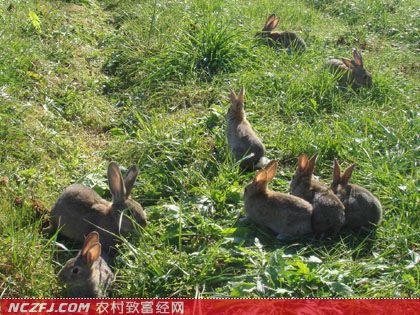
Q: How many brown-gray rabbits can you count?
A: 8